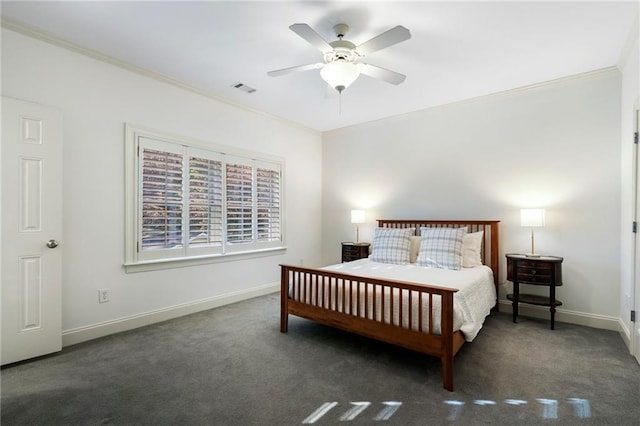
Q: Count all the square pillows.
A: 2